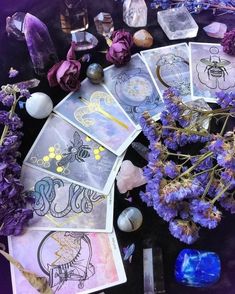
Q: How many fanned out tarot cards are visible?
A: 7